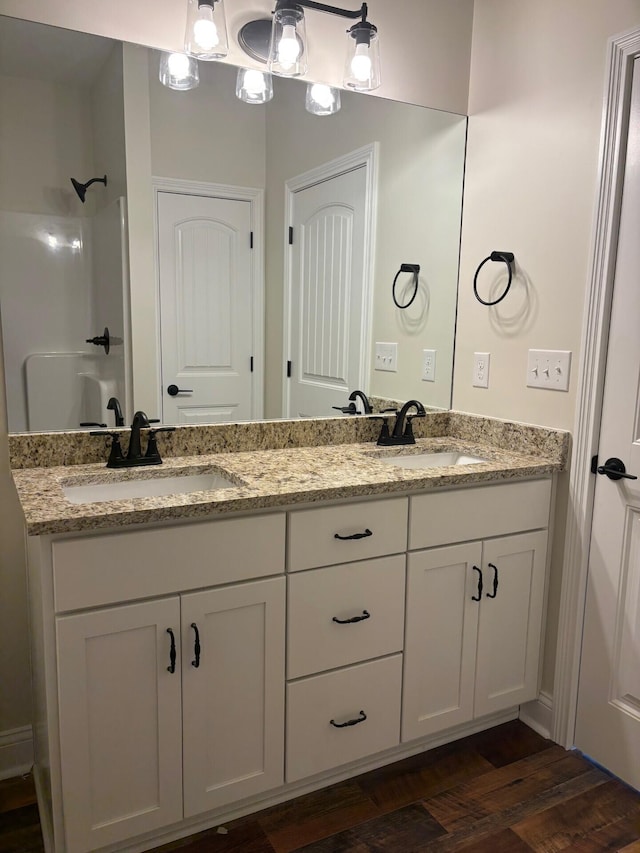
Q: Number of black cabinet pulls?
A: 7